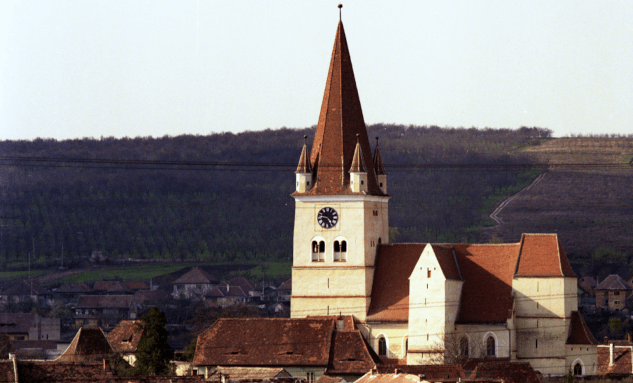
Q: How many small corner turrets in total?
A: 3